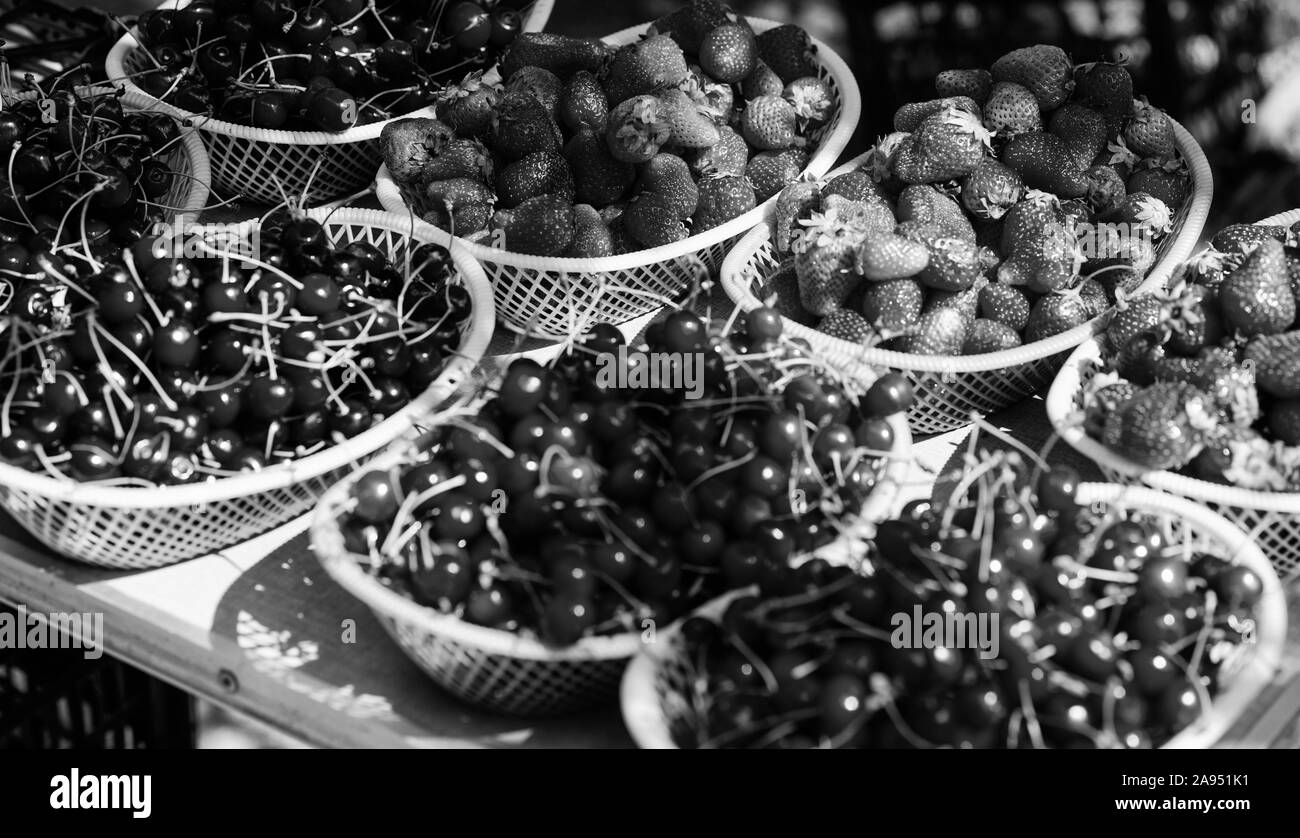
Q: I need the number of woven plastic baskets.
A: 8